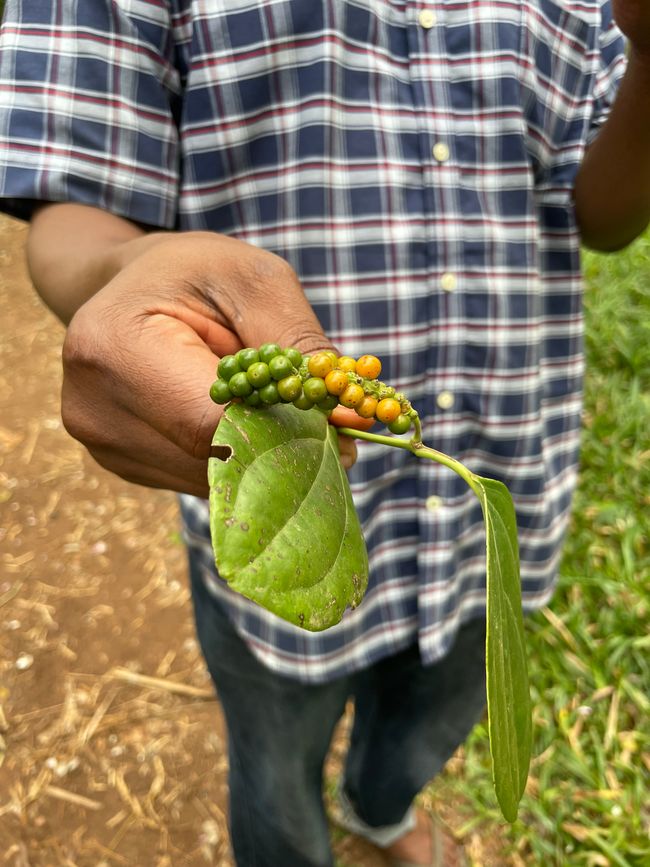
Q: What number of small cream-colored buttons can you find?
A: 5